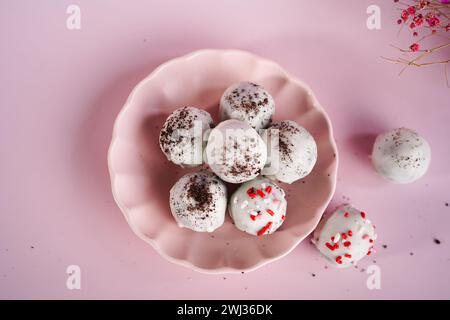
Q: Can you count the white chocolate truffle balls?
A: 8